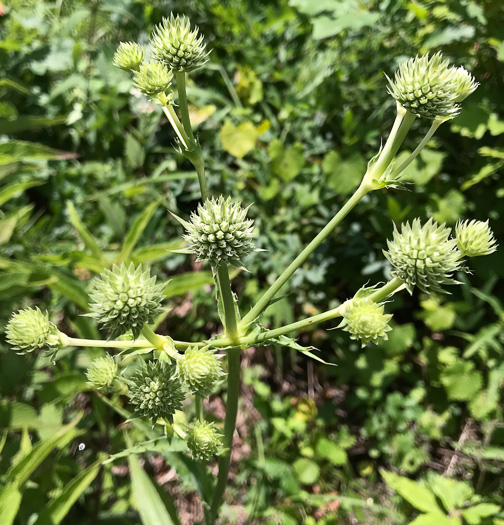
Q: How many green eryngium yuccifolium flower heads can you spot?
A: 15